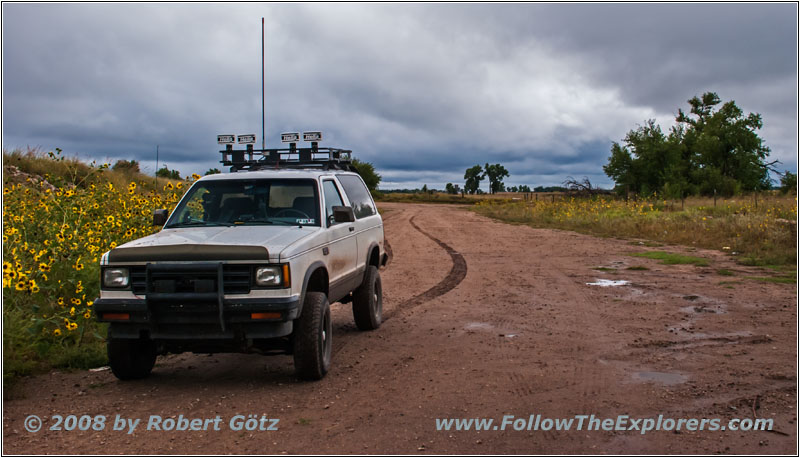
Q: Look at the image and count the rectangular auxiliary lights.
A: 4